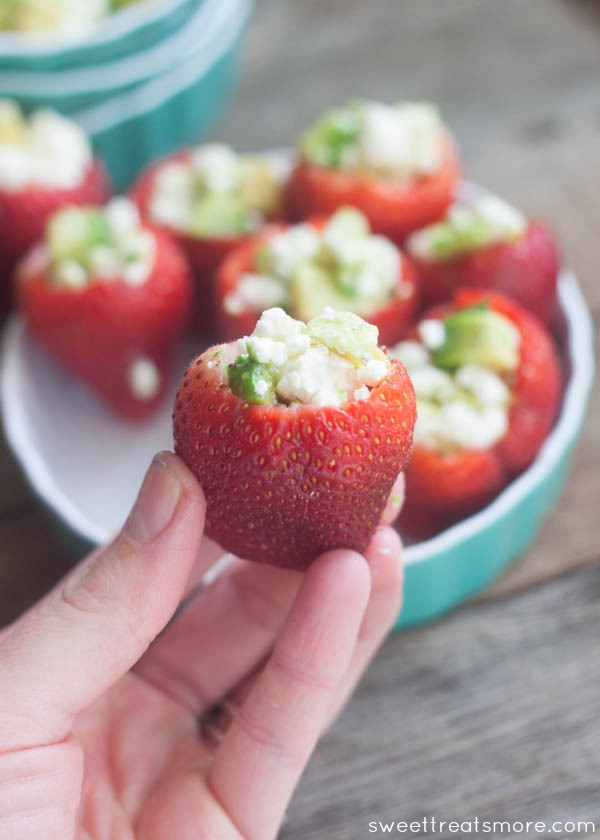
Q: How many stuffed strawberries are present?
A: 9